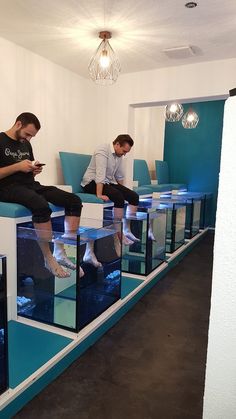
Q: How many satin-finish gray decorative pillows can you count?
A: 0